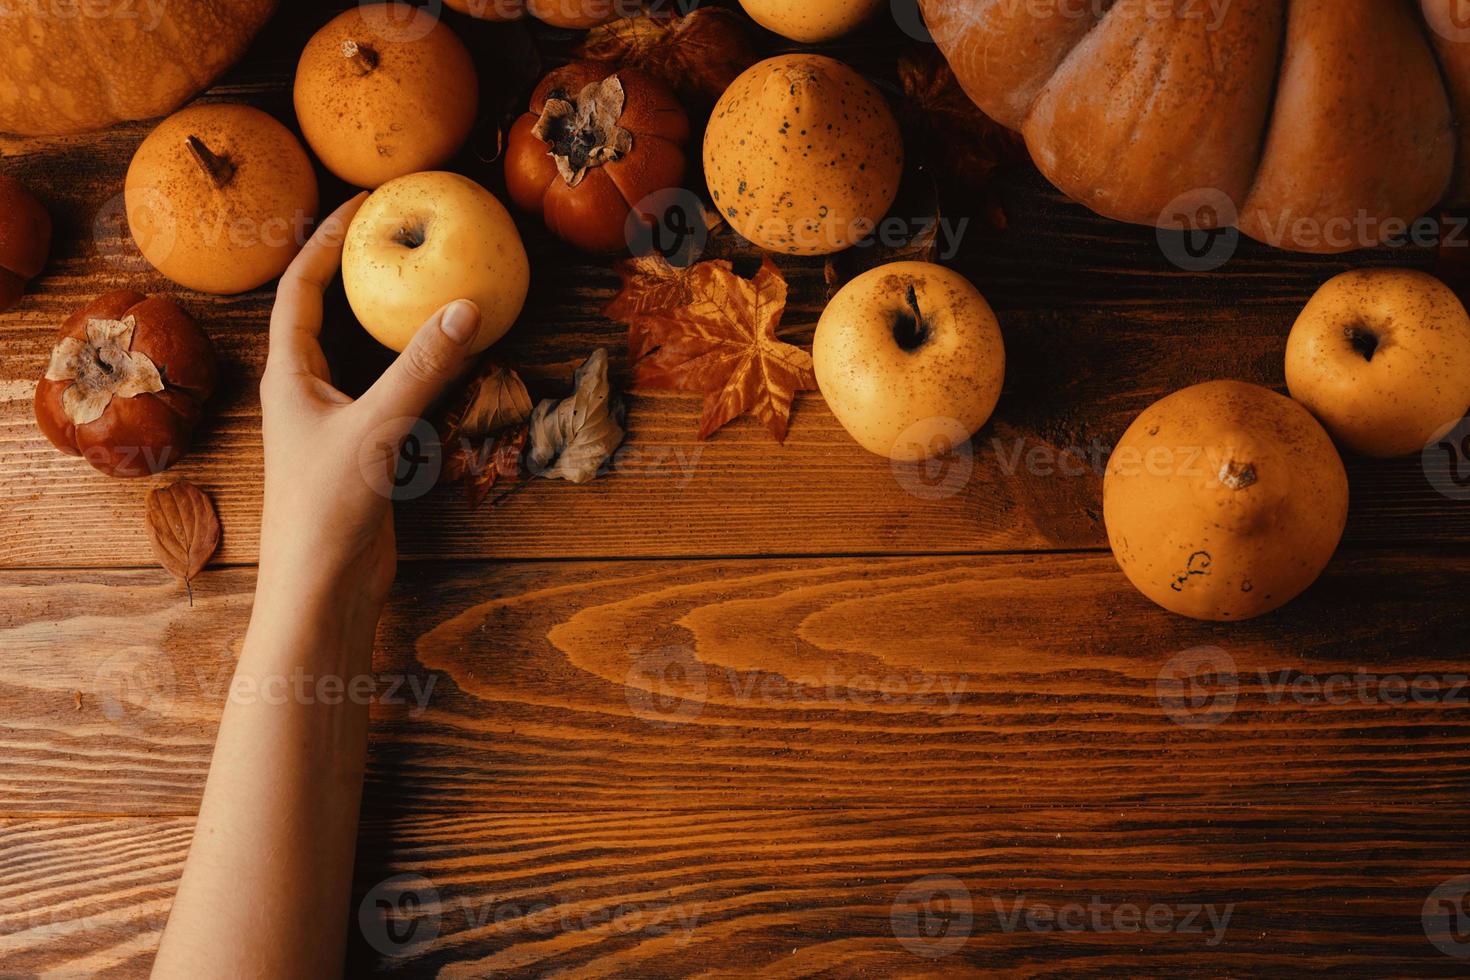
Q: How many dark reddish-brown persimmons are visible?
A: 3